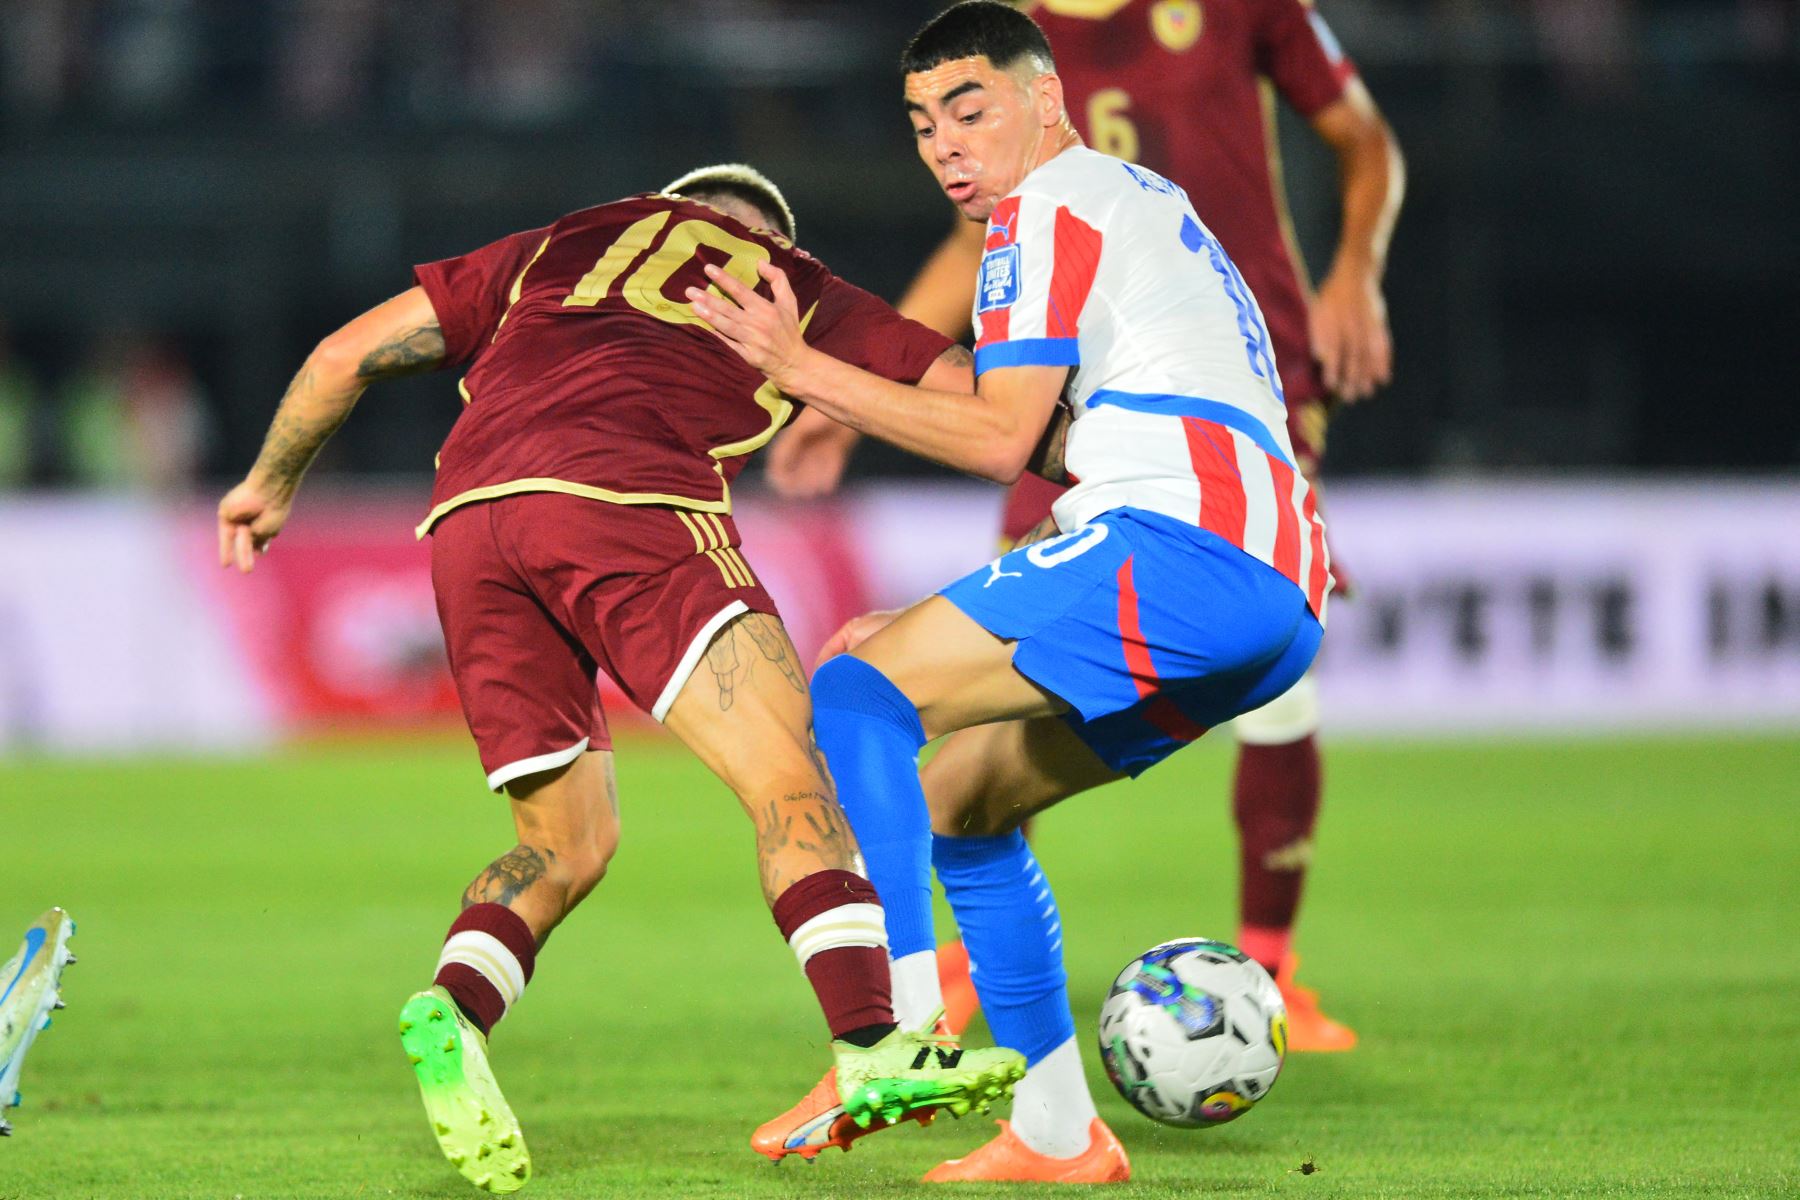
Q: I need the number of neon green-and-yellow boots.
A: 2